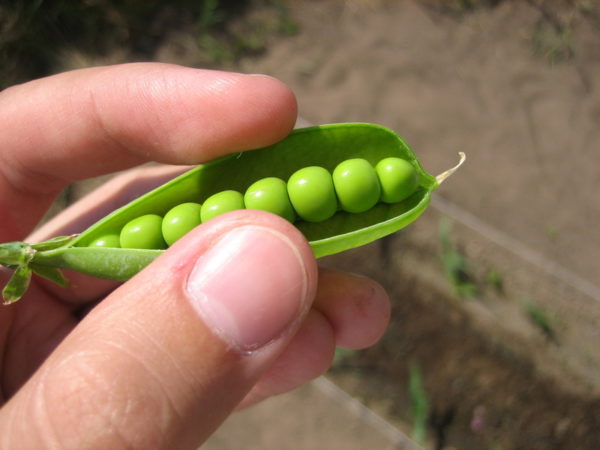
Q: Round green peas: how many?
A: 8